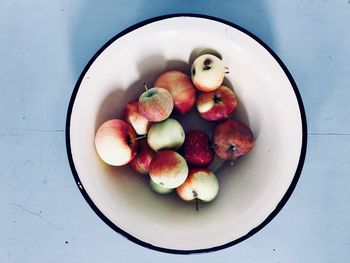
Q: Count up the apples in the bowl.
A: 13